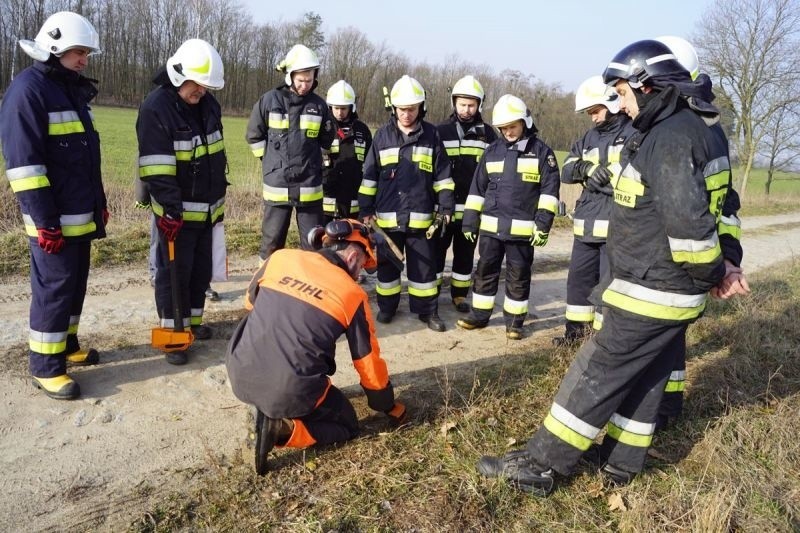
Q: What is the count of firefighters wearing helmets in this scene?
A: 10